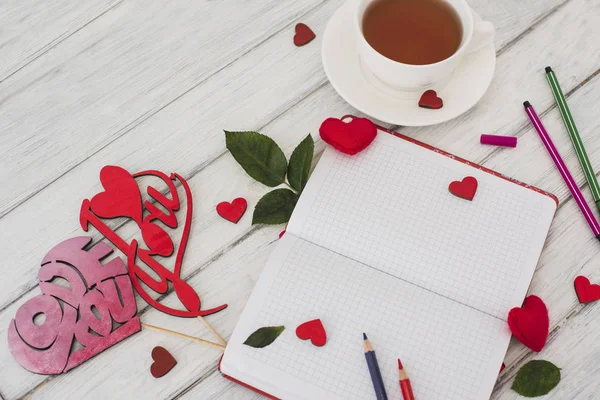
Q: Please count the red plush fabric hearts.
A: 2